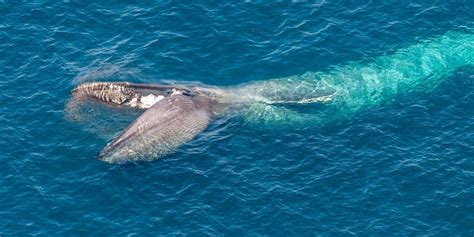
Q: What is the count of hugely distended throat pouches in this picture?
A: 1